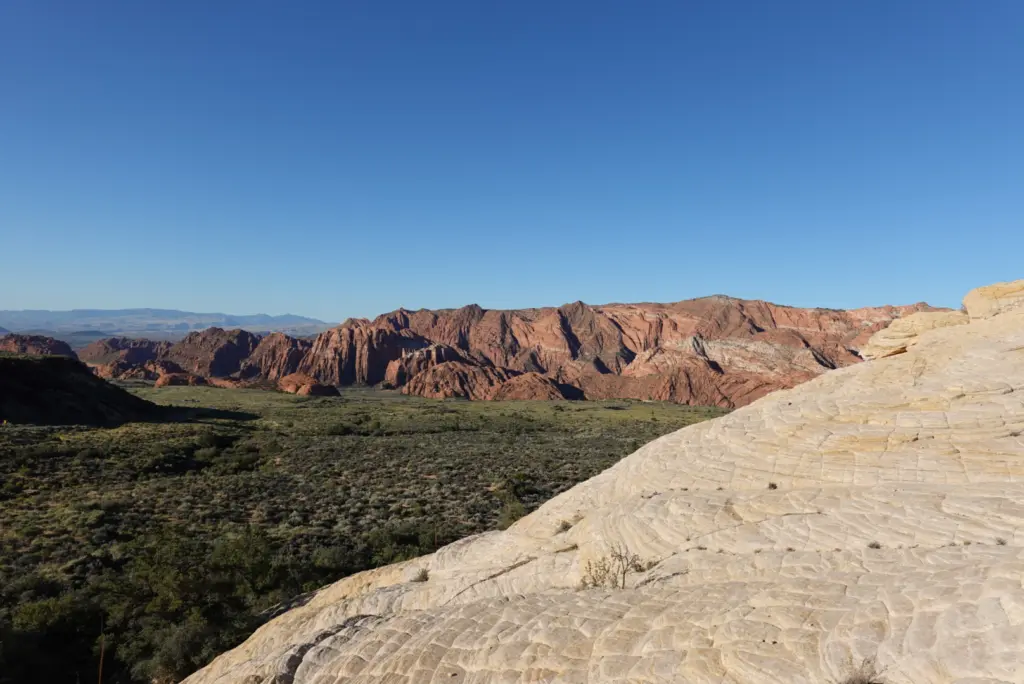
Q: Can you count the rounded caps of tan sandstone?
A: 2